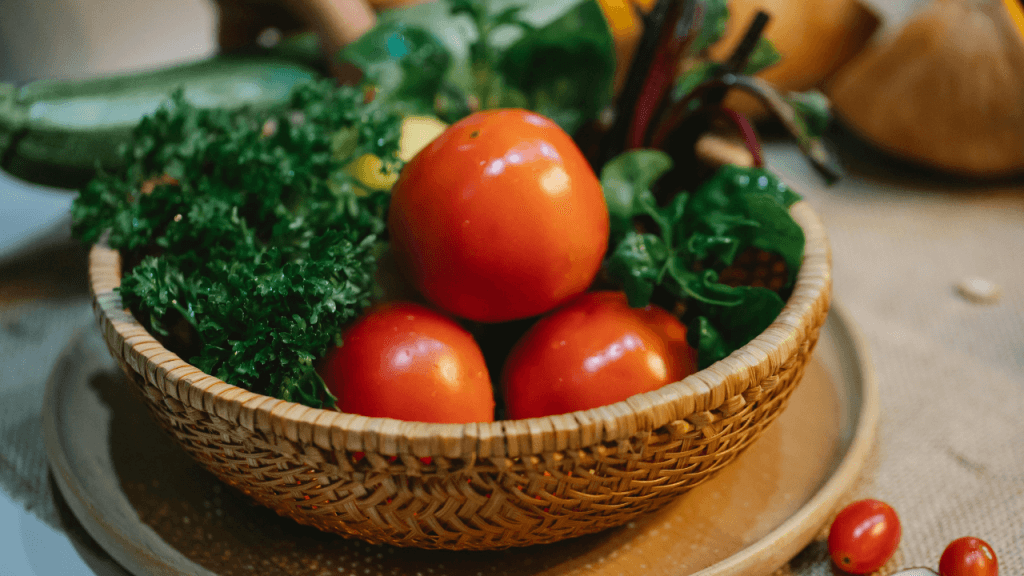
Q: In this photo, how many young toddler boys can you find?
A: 0